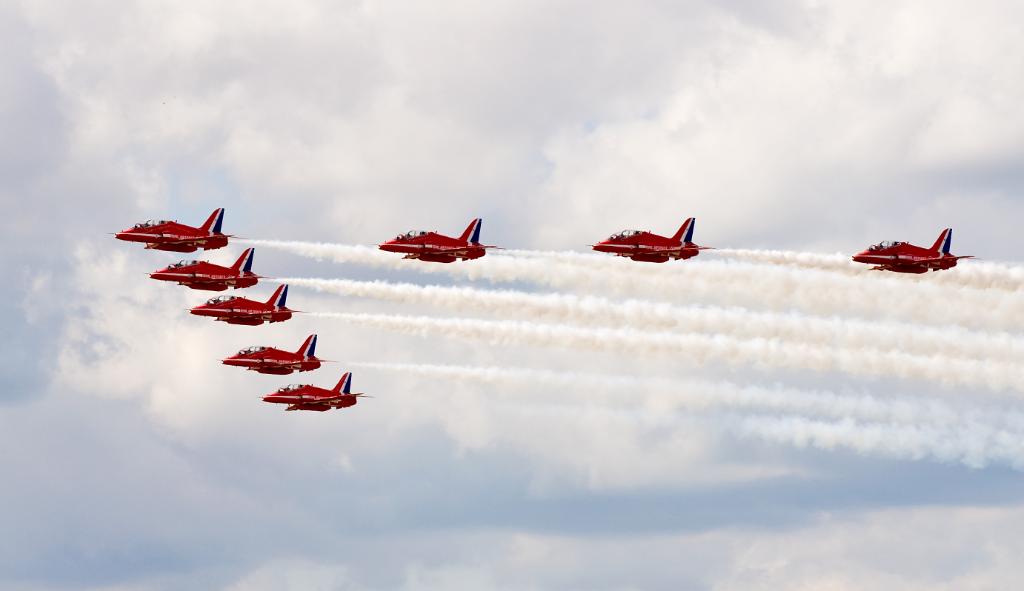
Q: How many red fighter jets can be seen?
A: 8